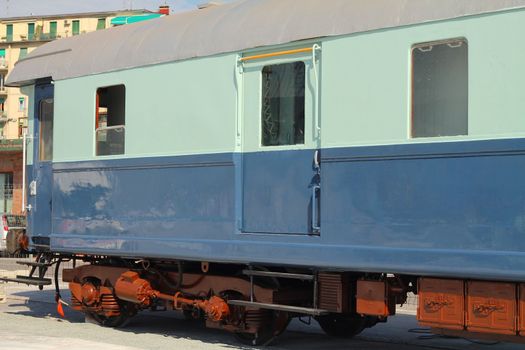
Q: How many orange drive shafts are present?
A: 1